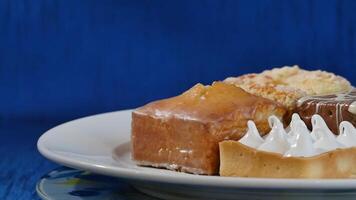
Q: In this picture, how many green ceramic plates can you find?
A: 0